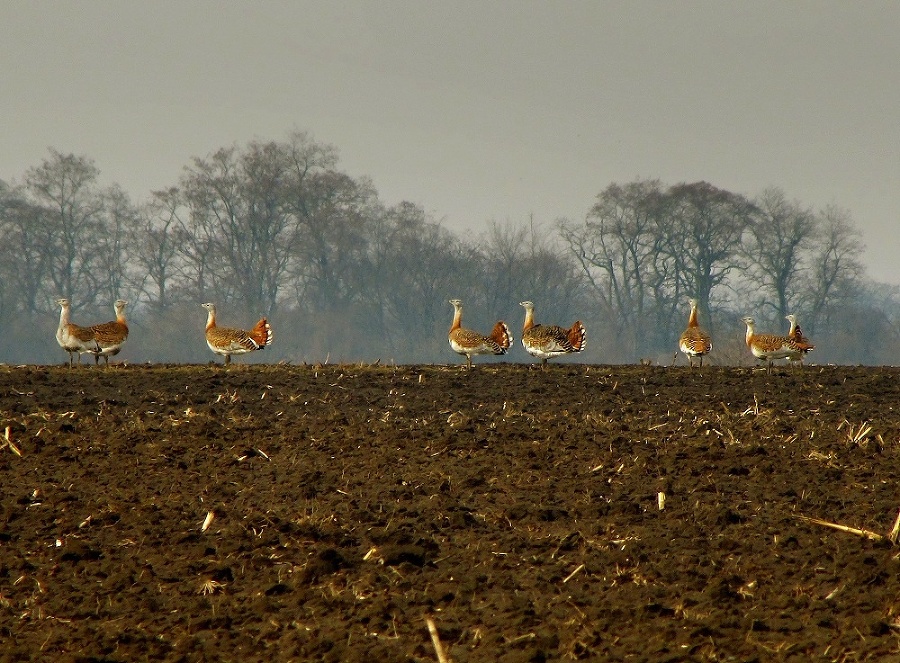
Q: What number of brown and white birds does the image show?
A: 8